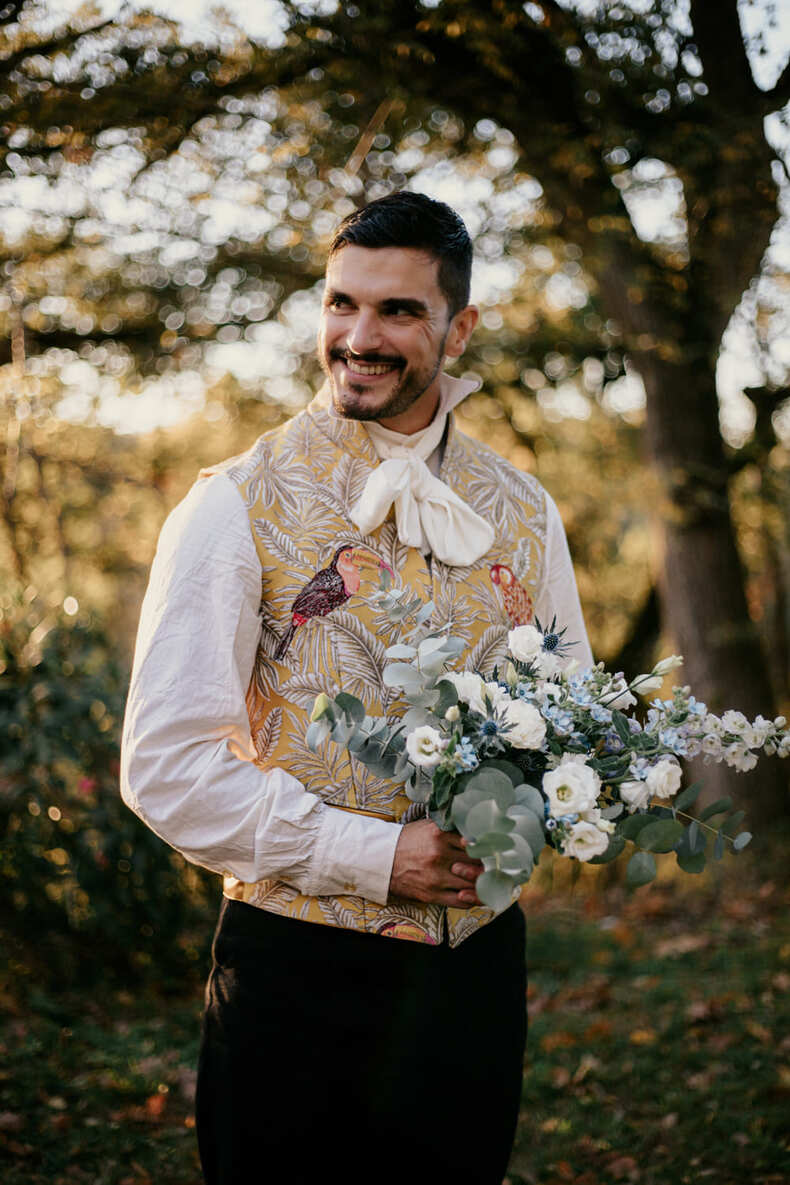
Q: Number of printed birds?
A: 3